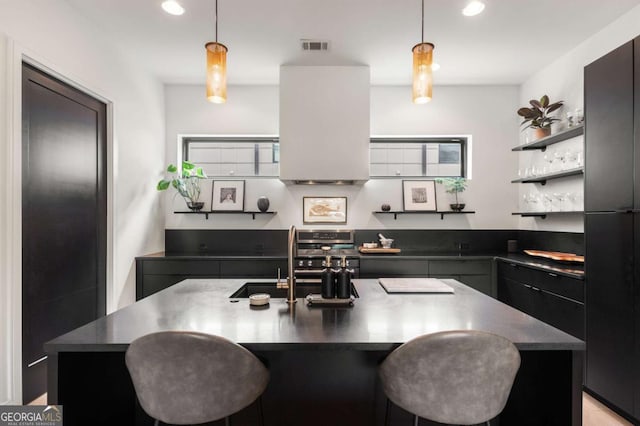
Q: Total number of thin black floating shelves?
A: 5